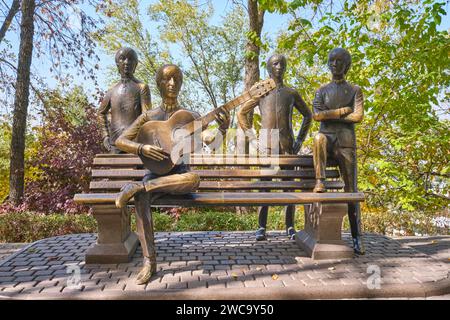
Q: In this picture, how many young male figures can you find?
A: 4